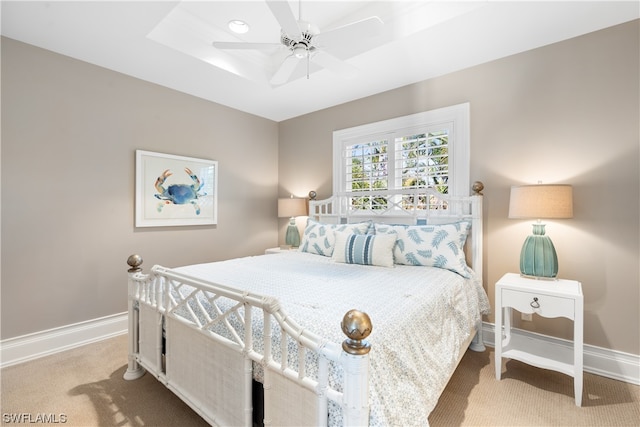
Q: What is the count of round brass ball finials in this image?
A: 4